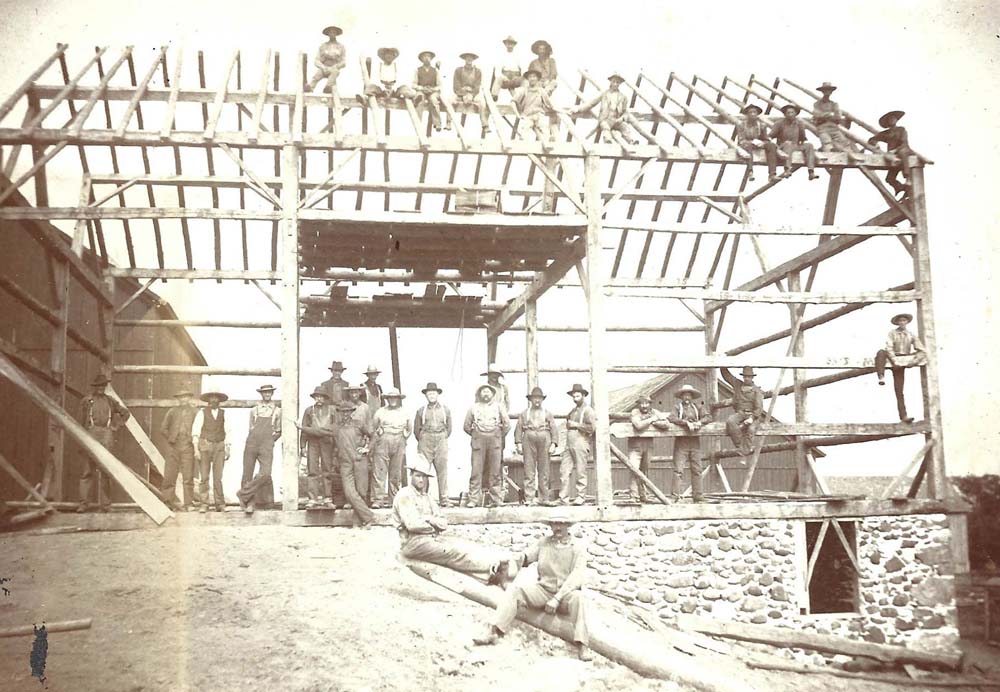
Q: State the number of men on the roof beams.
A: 12